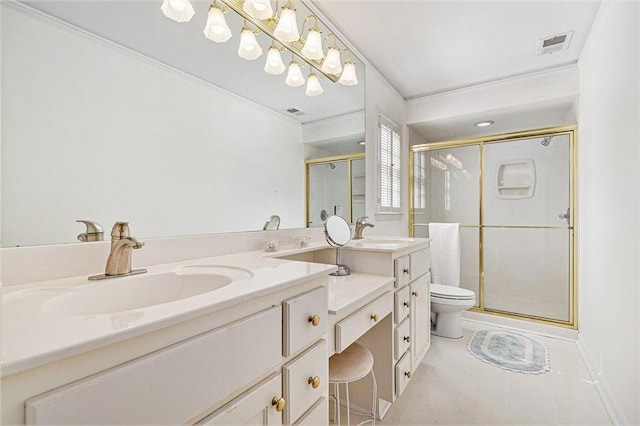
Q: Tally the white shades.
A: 11